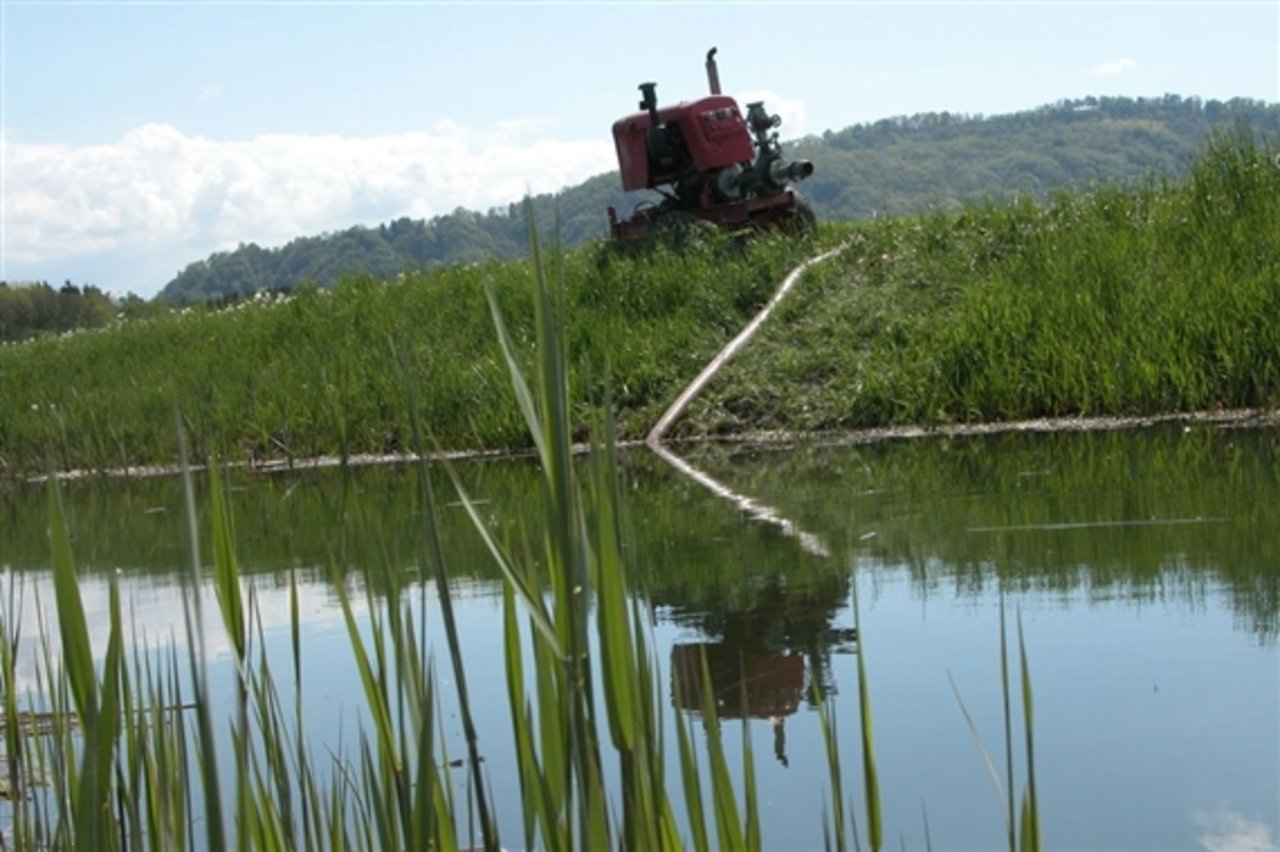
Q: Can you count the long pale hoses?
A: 1